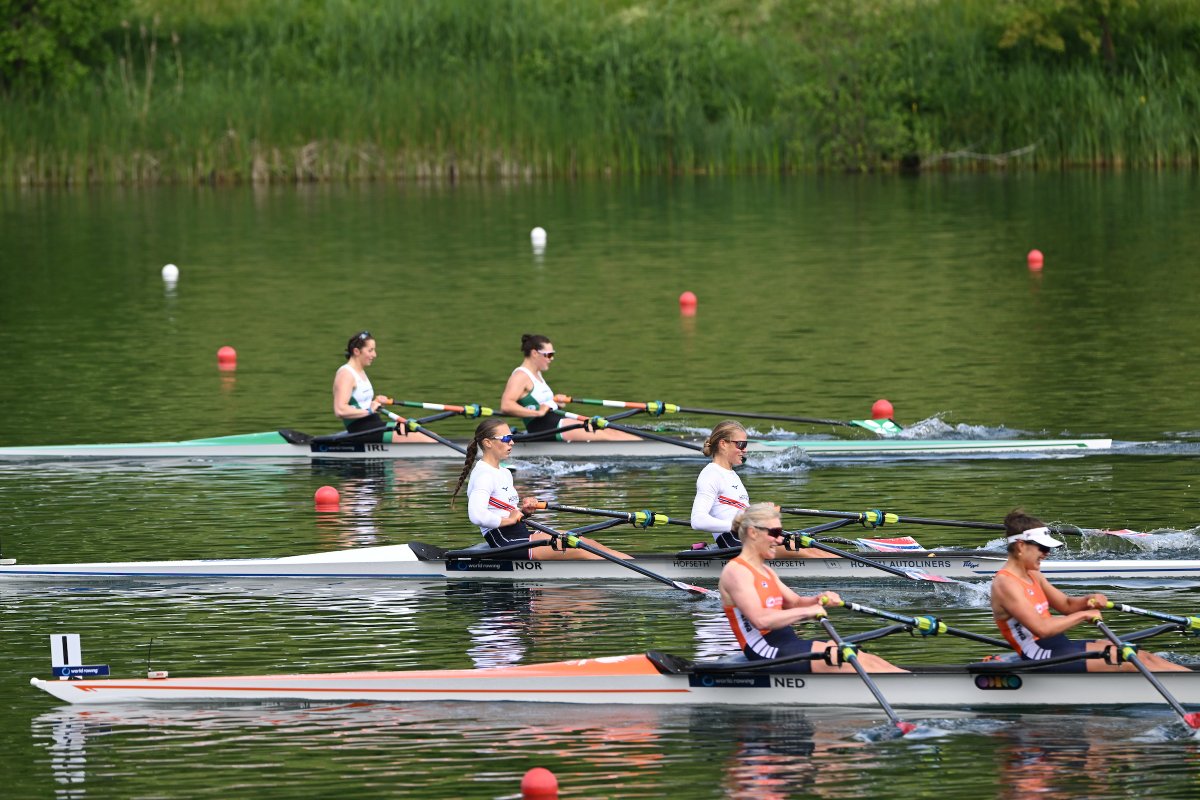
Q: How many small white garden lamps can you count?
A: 0